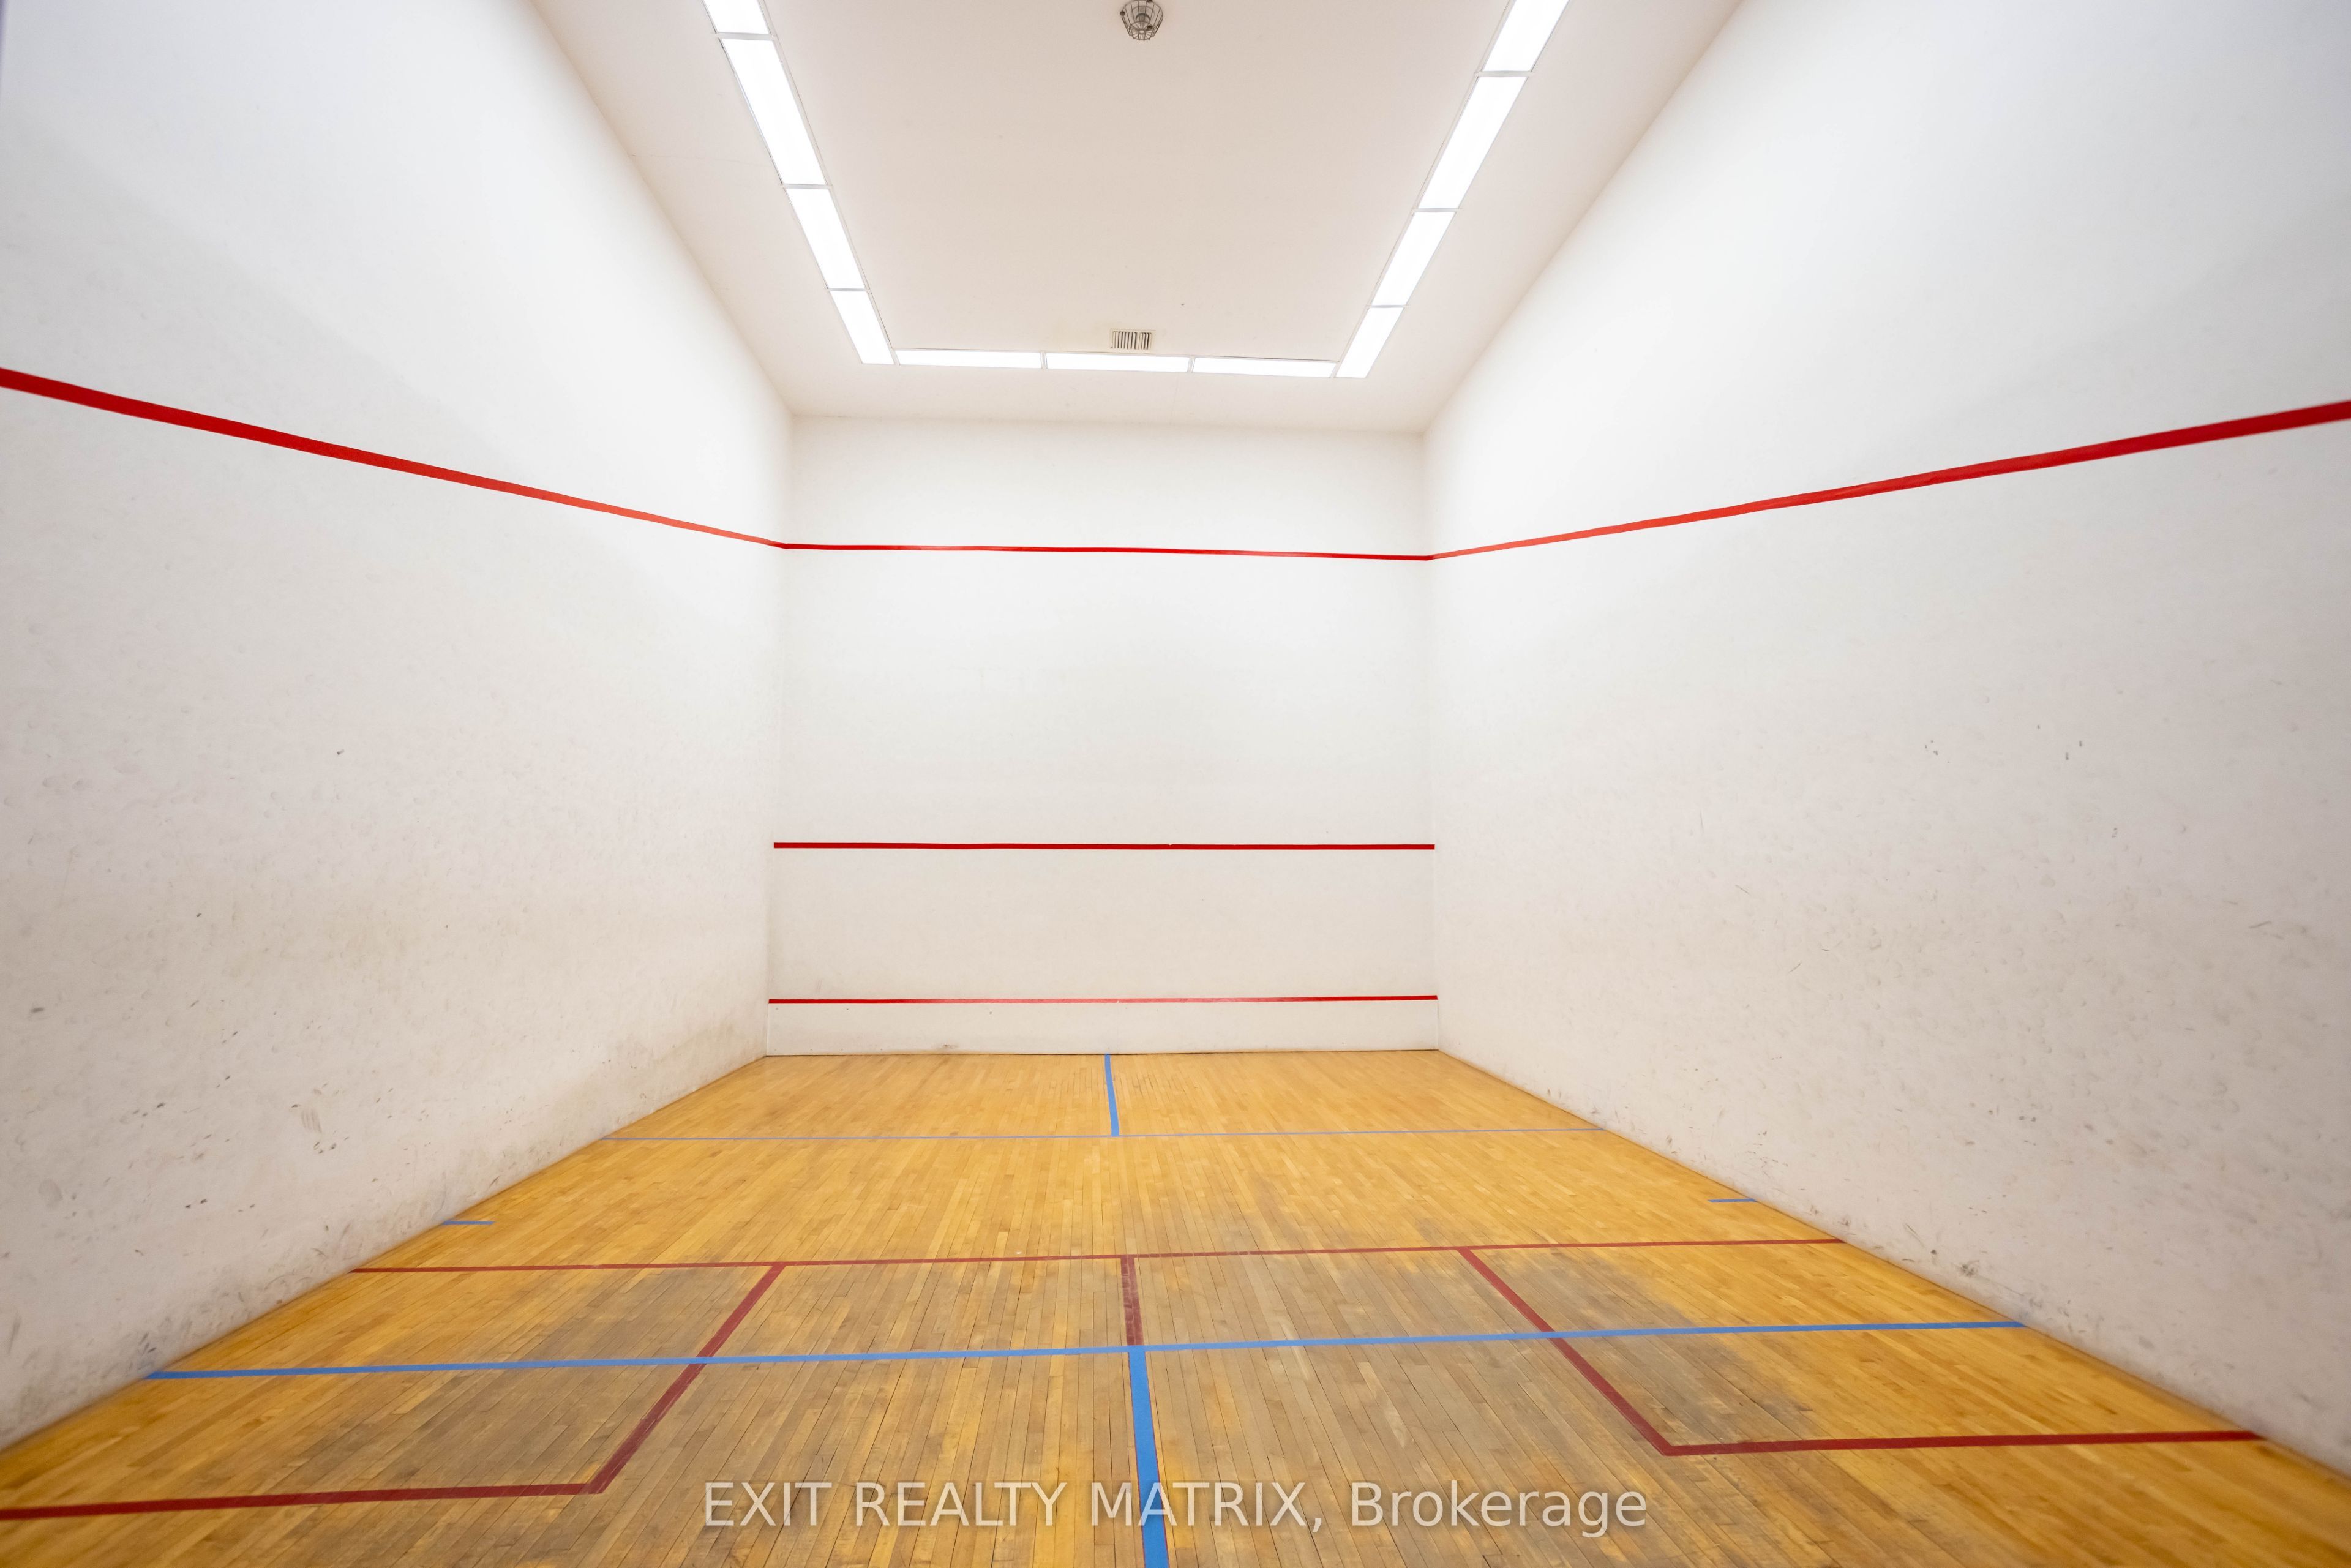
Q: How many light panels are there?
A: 11